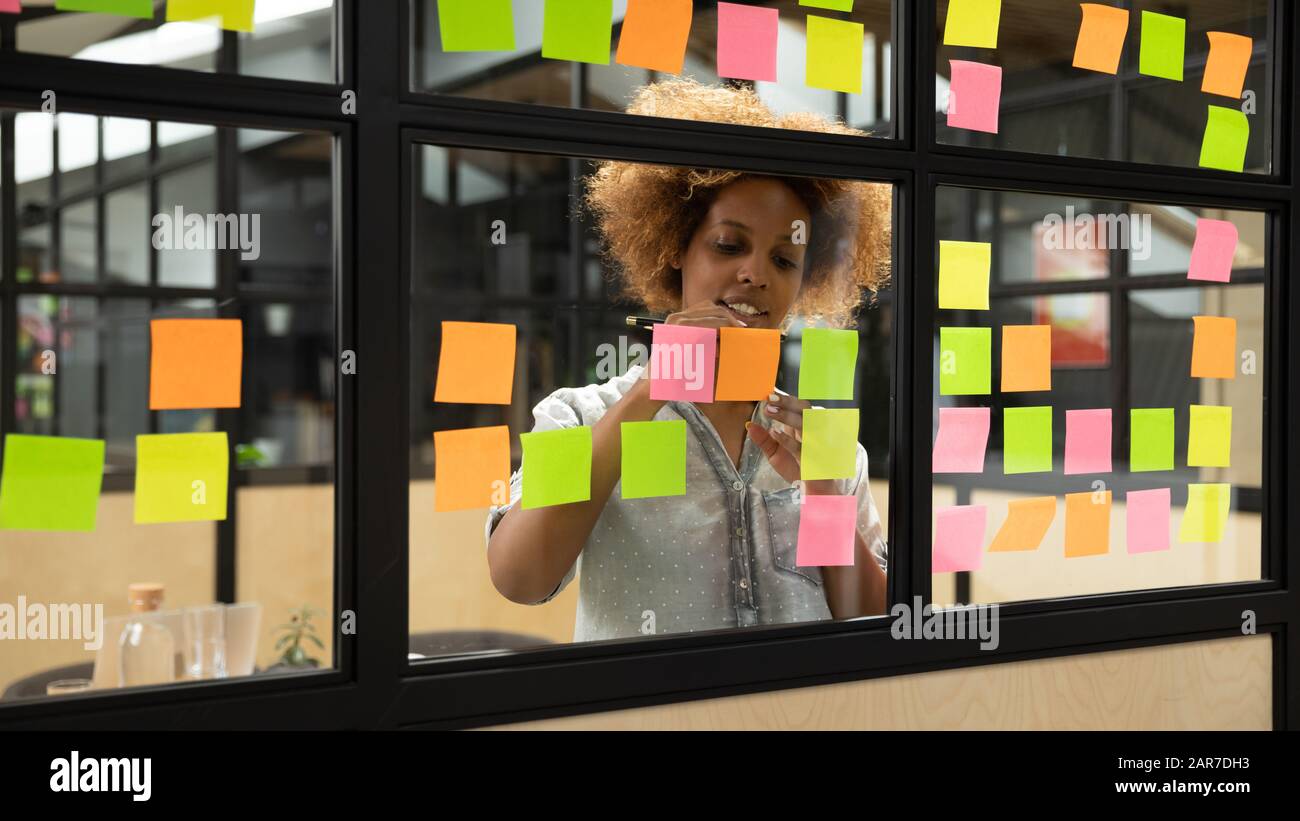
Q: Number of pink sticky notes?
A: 10